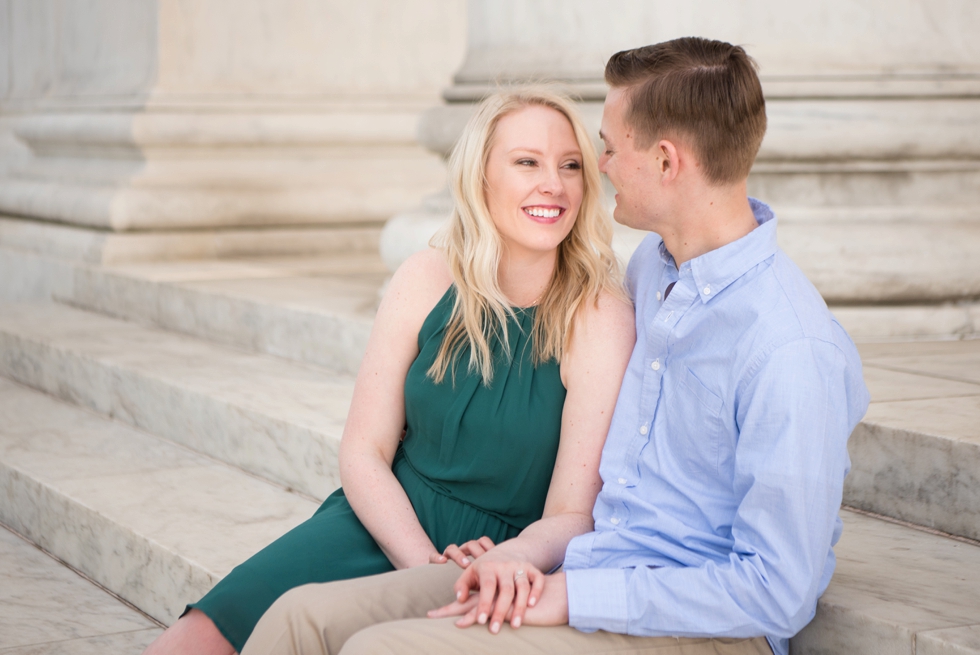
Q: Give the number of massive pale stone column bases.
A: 2